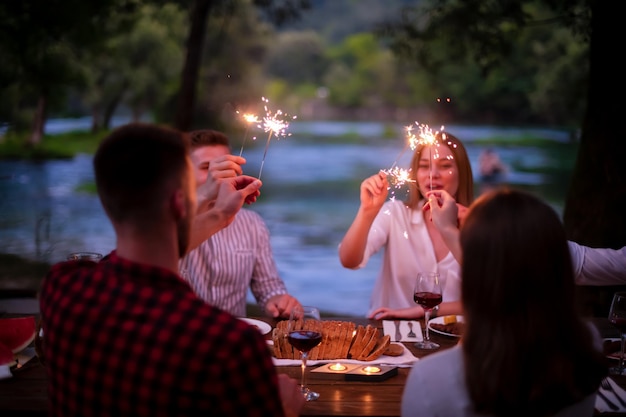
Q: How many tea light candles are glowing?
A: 2